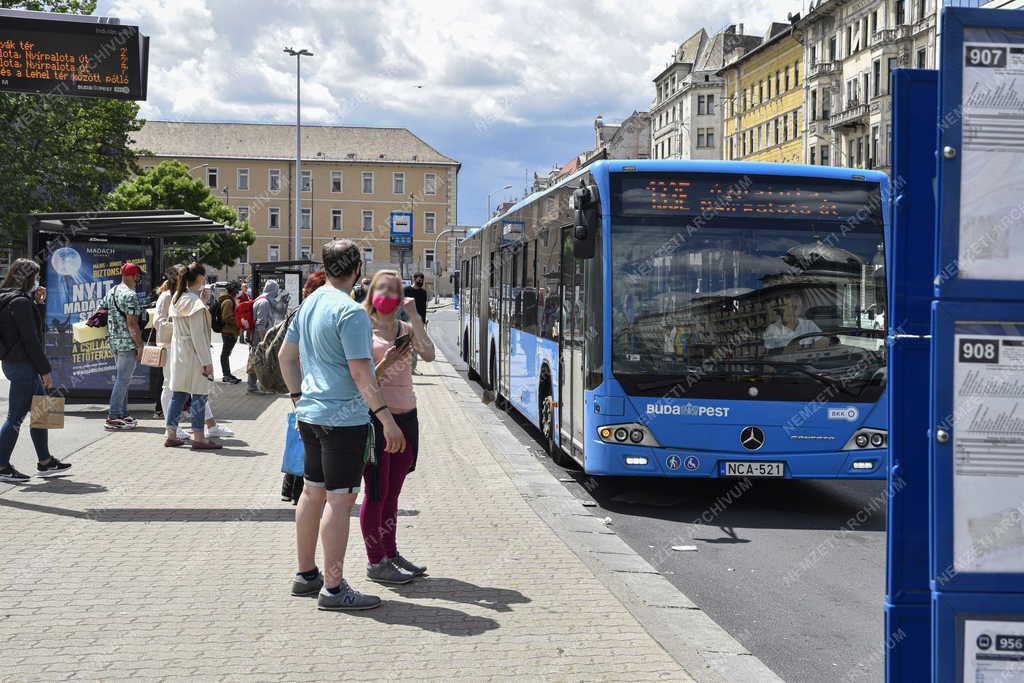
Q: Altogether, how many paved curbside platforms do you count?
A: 1